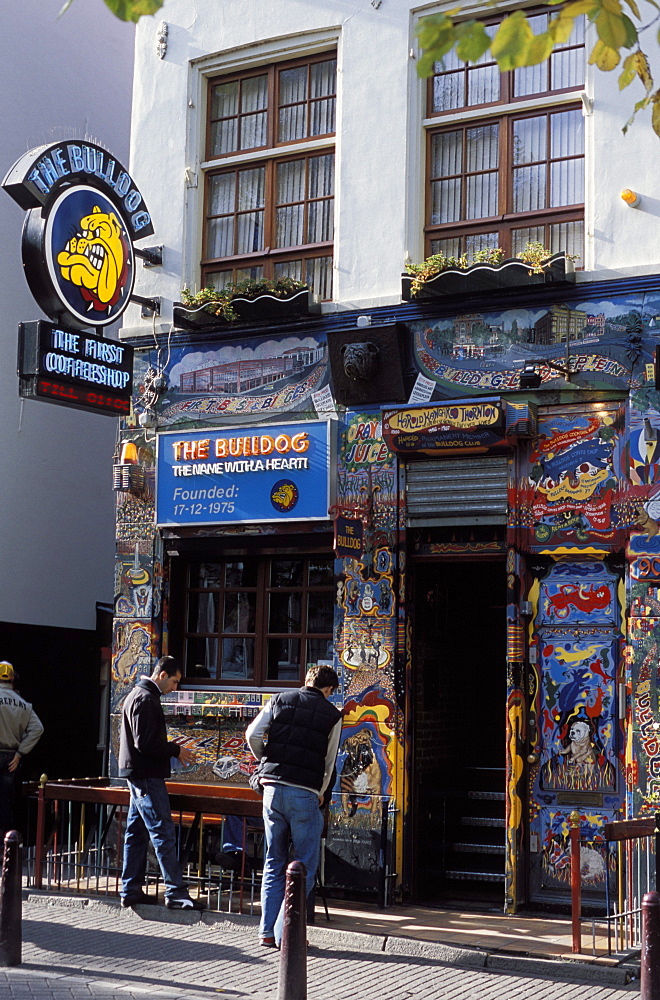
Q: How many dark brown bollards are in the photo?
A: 3